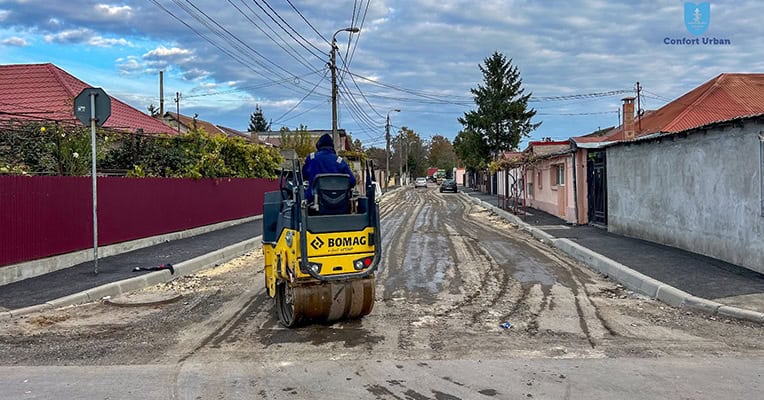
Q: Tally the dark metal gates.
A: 1